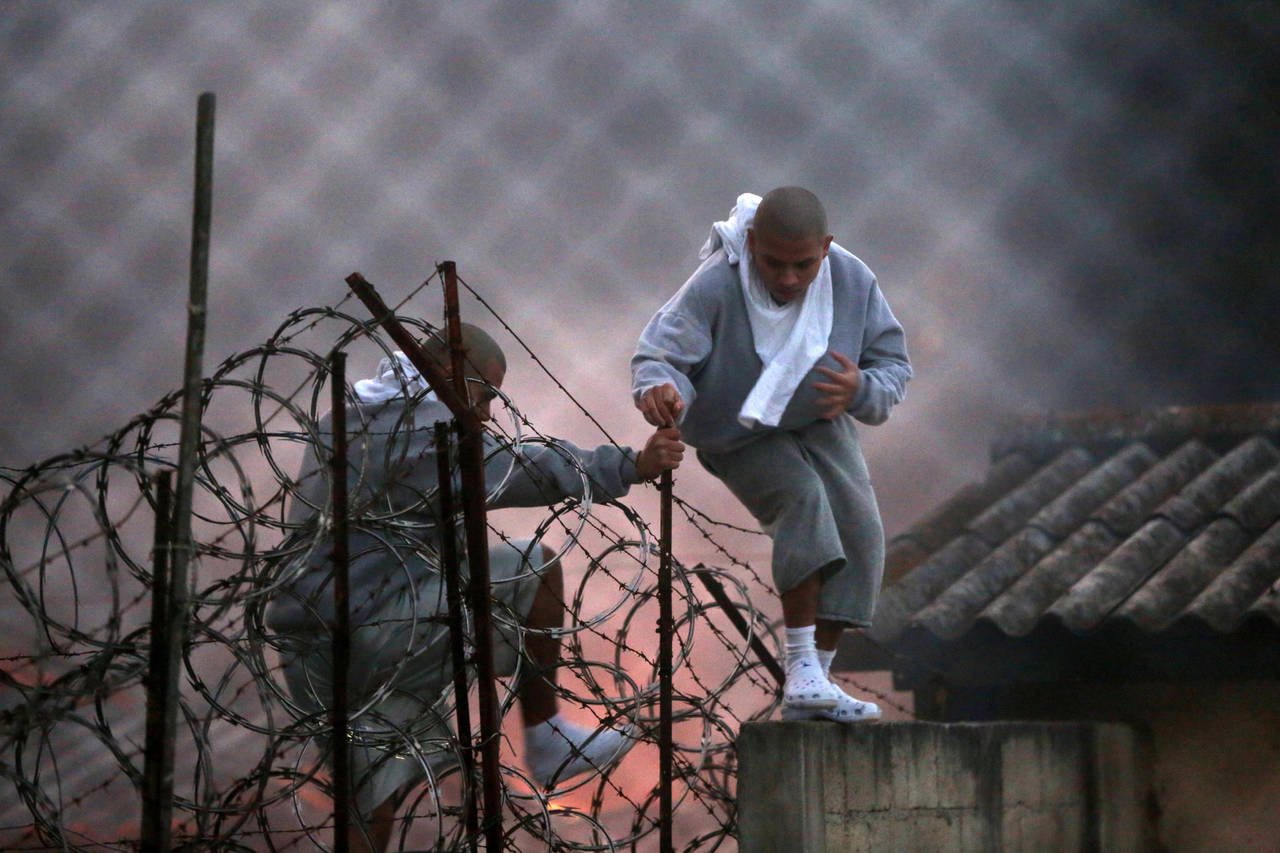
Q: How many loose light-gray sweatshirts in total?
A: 2